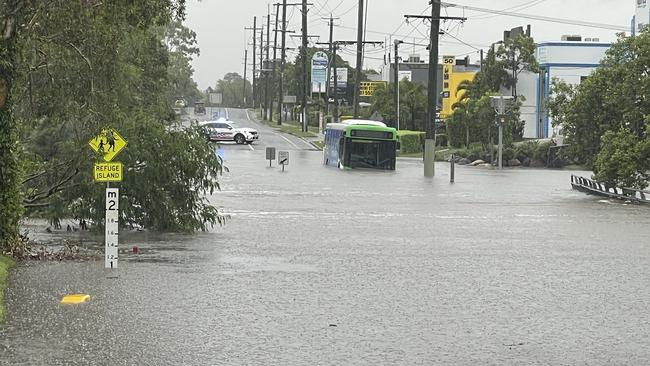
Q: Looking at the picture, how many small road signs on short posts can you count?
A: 2